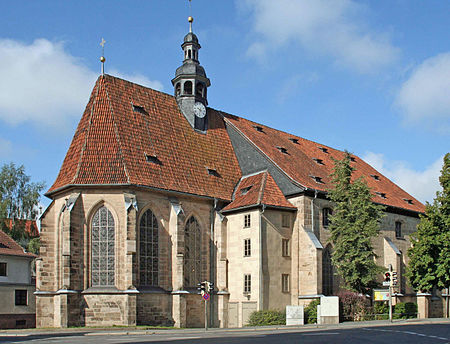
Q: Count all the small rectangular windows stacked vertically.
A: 6